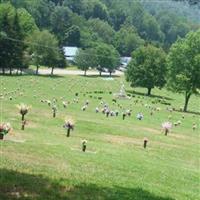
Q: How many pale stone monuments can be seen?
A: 1